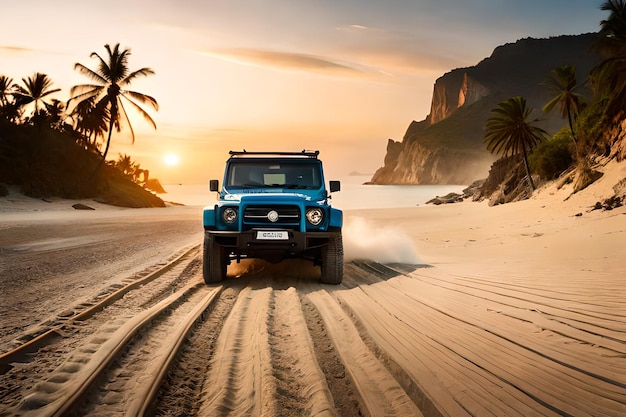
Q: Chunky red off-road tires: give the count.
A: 0